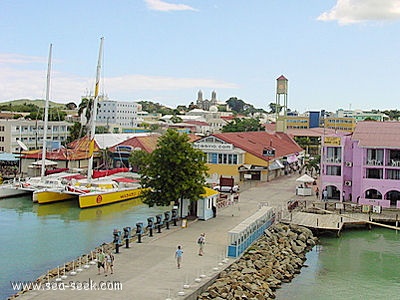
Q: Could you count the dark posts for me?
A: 7